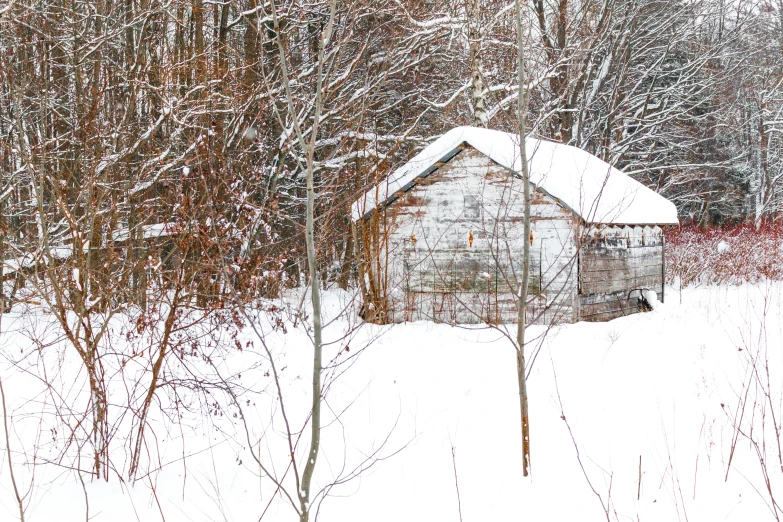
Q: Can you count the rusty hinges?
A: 3